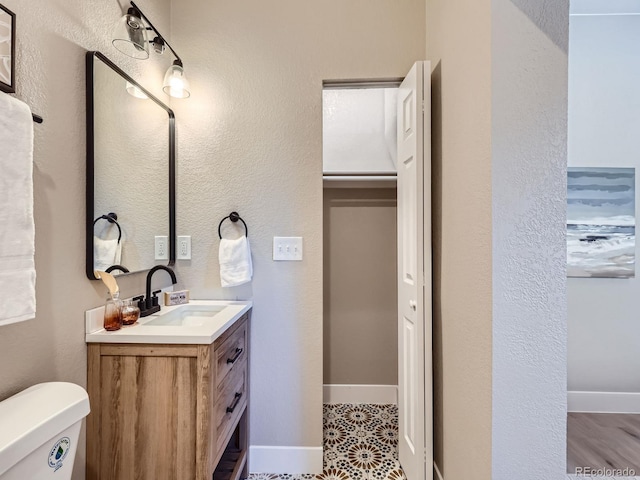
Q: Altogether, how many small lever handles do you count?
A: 2